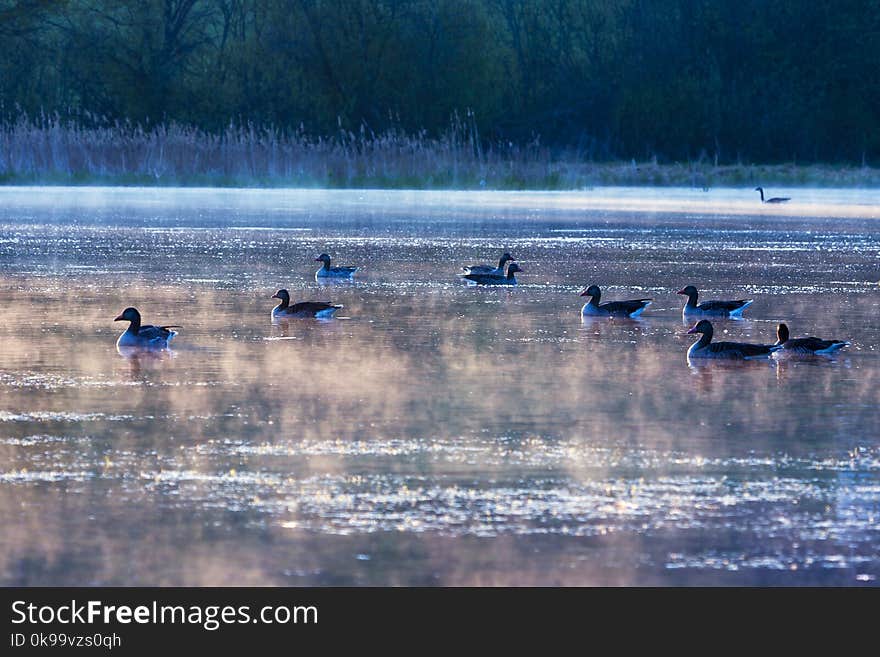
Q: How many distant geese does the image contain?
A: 1